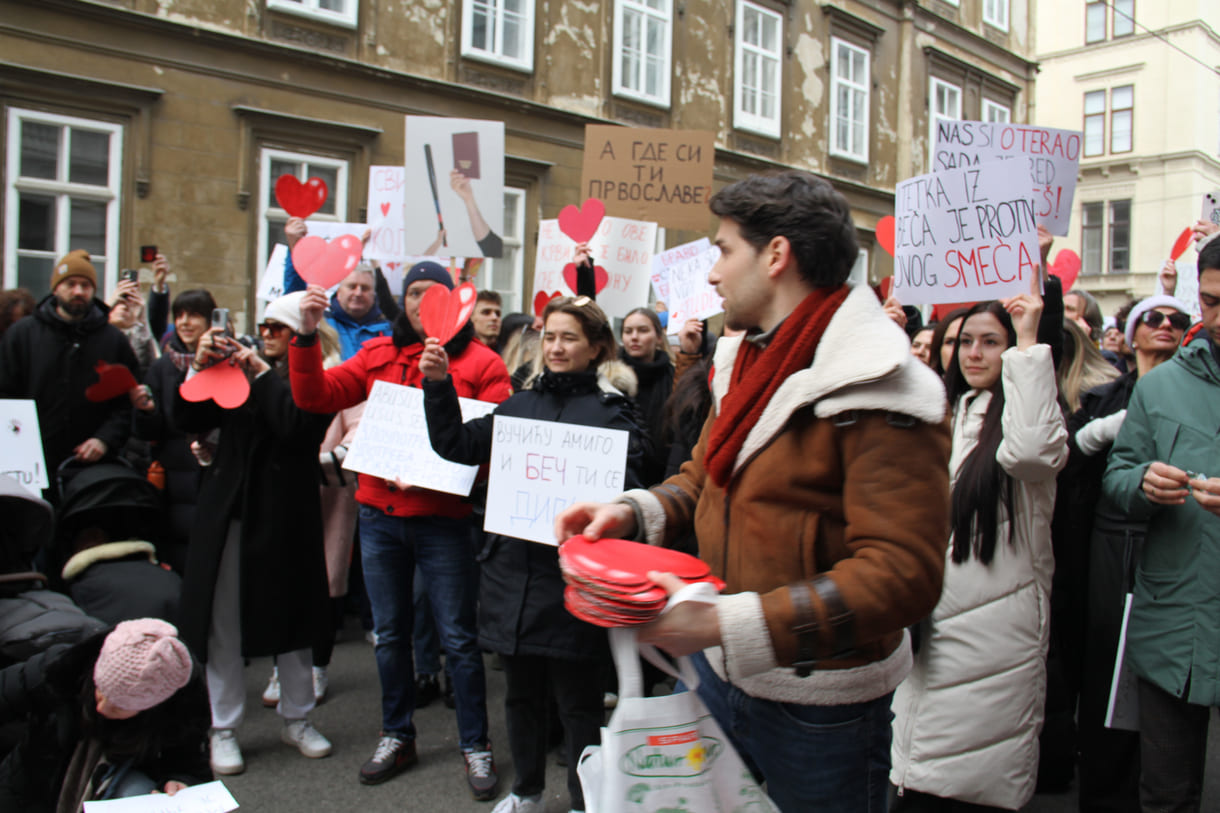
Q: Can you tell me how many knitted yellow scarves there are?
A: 0